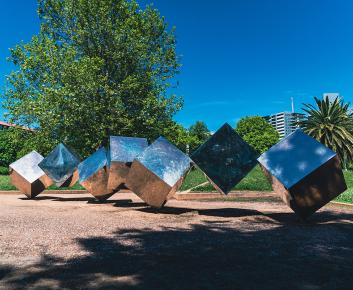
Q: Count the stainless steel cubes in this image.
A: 7